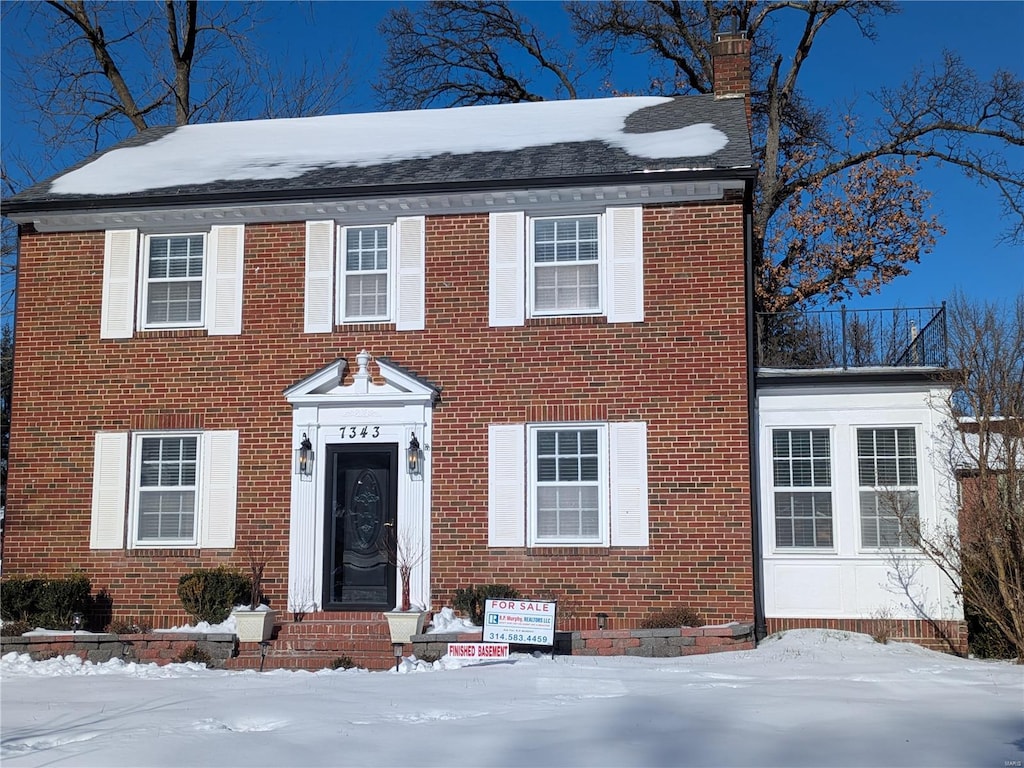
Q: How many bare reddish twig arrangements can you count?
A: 2